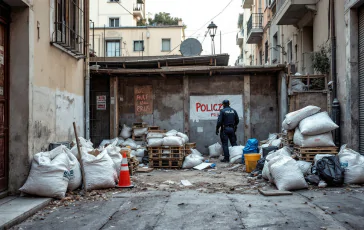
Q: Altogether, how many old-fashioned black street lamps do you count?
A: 1